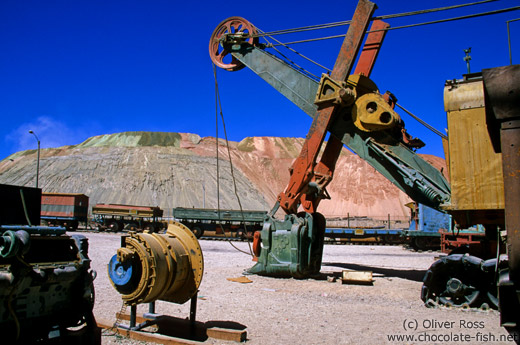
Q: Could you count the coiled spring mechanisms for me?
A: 1